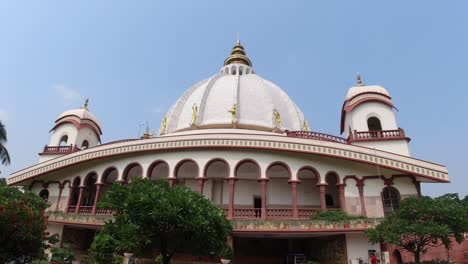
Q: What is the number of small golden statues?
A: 5